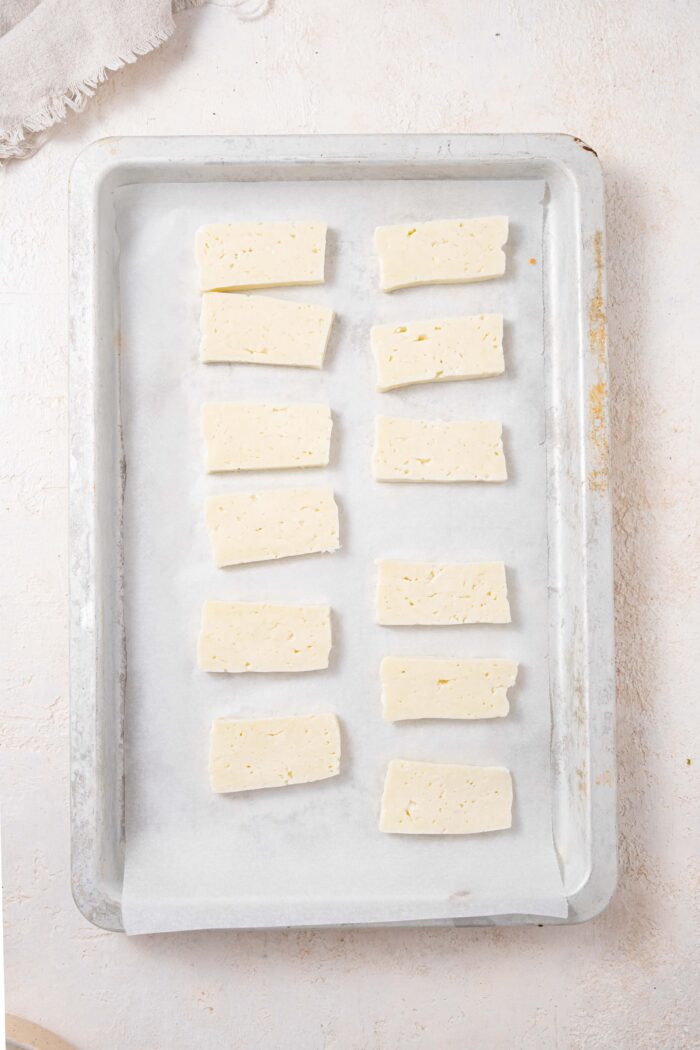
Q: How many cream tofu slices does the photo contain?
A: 12